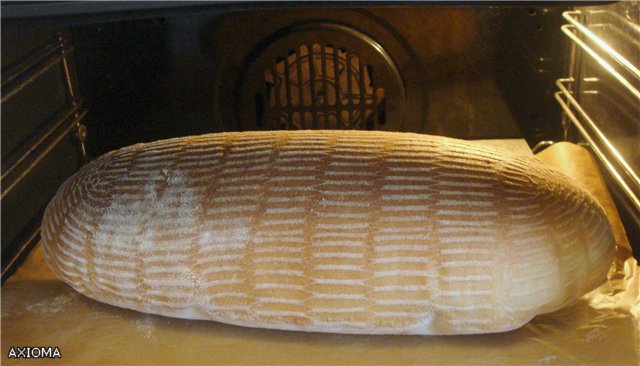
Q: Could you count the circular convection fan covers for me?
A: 1